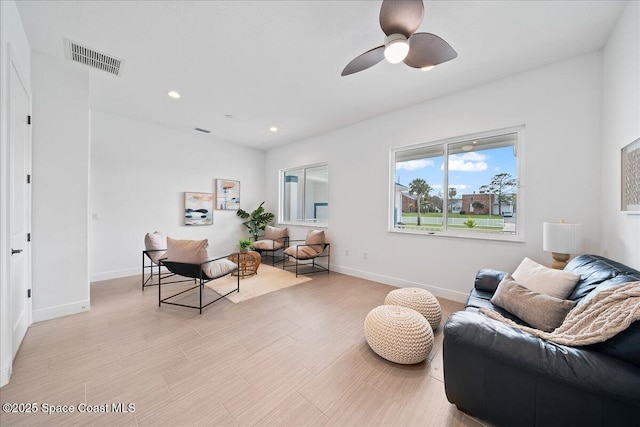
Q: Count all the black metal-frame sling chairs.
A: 4